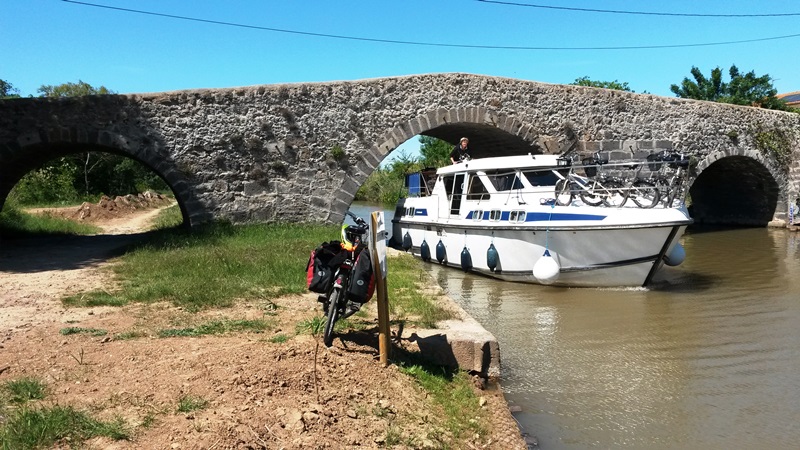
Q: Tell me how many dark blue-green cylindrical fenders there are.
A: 5